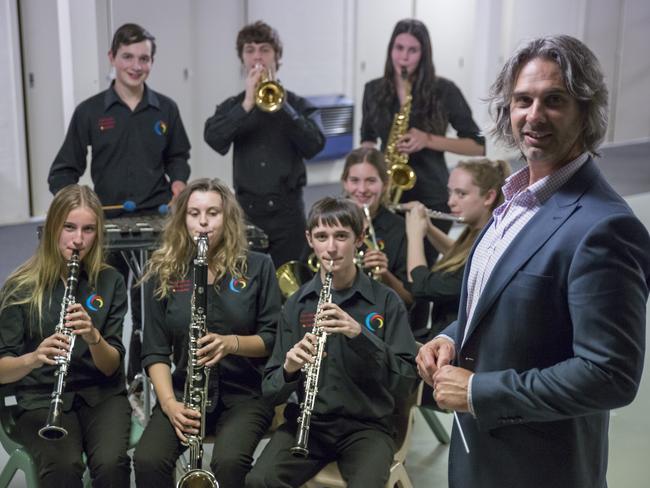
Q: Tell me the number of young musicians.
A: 8